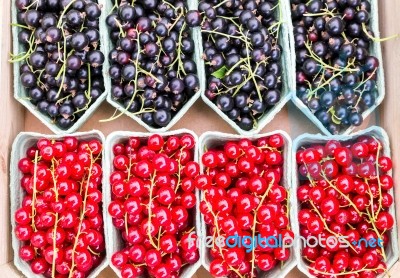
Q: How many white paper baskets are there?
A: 8